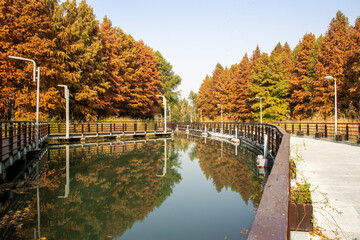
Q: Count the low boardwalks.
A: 2